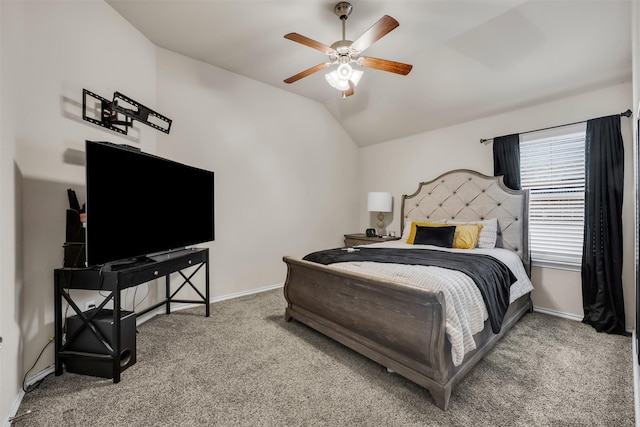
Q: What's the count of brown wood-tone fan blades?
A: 5